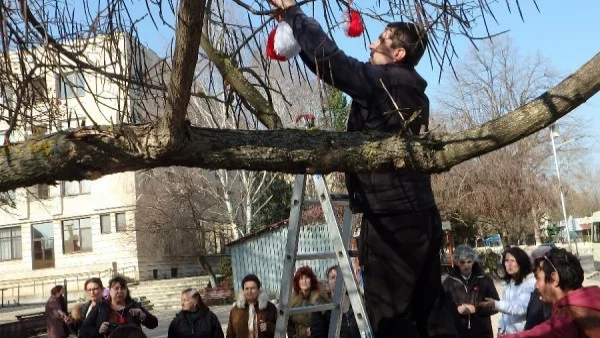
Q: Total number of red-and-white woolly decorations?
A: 2